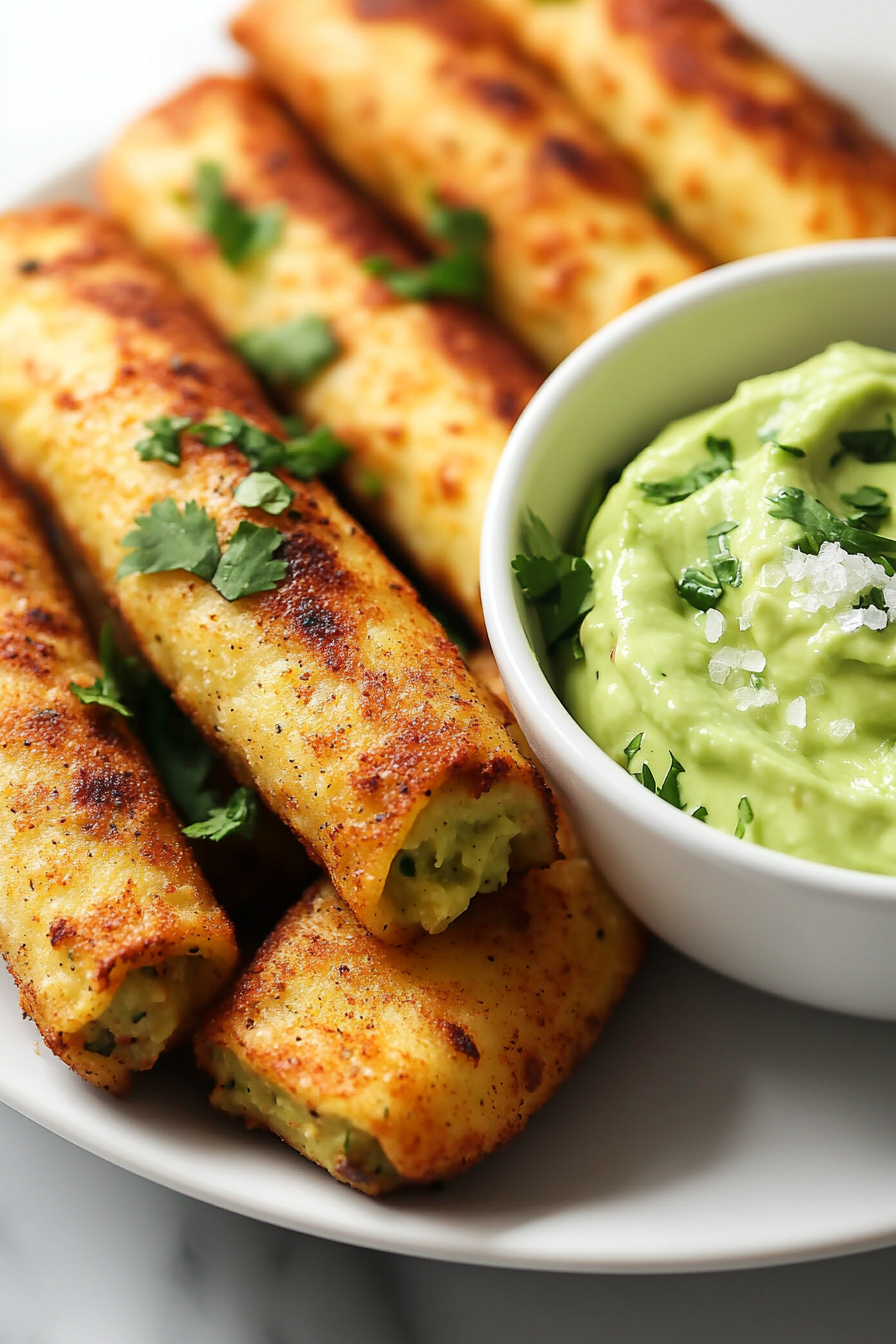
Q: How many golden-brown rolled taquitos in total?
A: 6